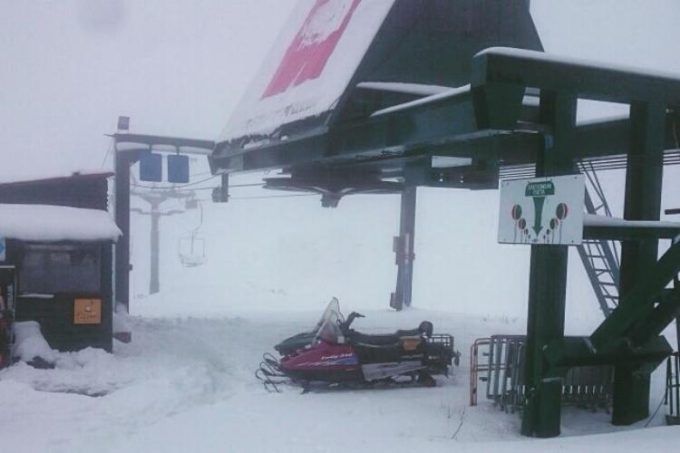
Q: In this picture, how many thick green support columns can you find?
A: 2